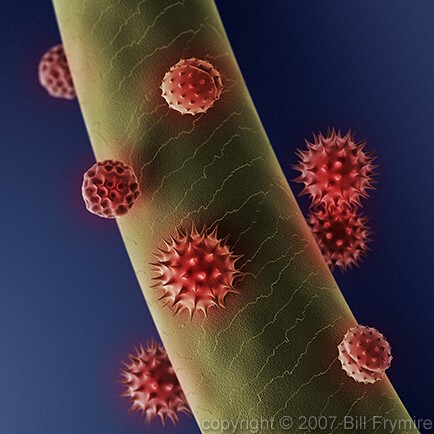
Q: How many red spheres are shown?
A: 8